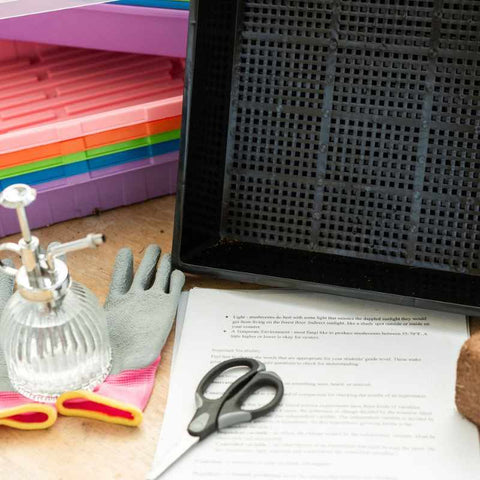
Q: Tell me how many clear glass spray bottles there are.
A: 1